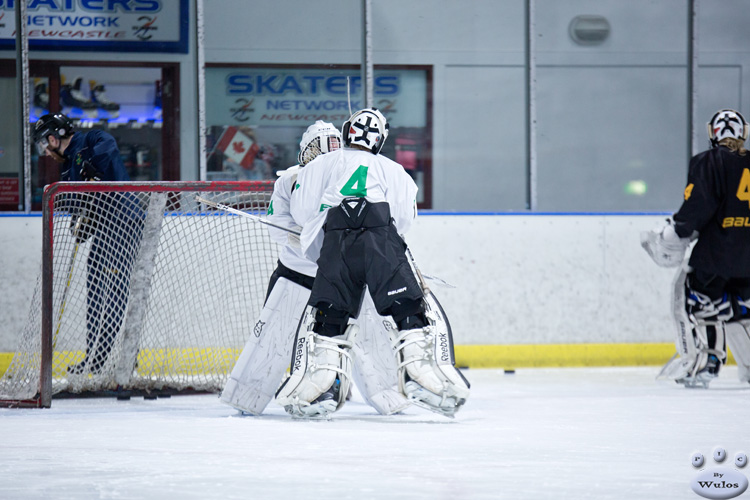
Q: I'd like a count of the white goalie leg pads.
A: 6